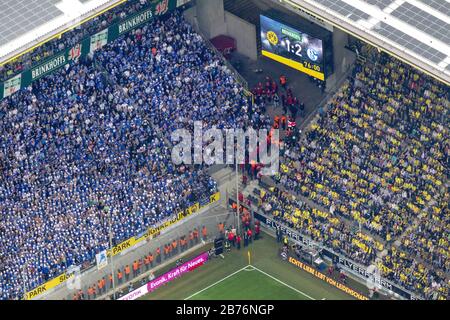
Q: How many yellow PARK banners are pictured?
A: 2